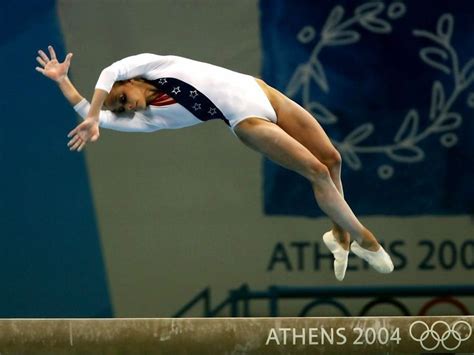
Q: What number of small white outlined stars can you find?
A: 5